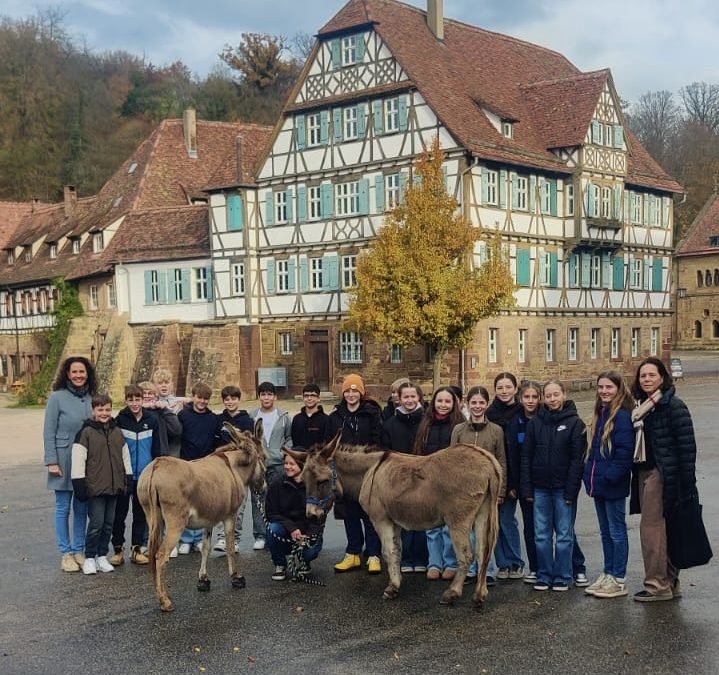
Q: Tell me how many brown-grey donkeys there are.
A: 2